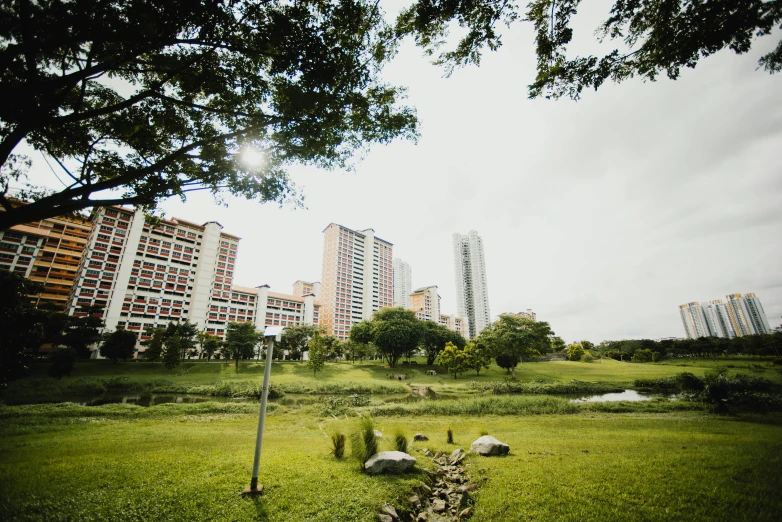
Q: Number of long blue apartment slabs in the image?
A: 0